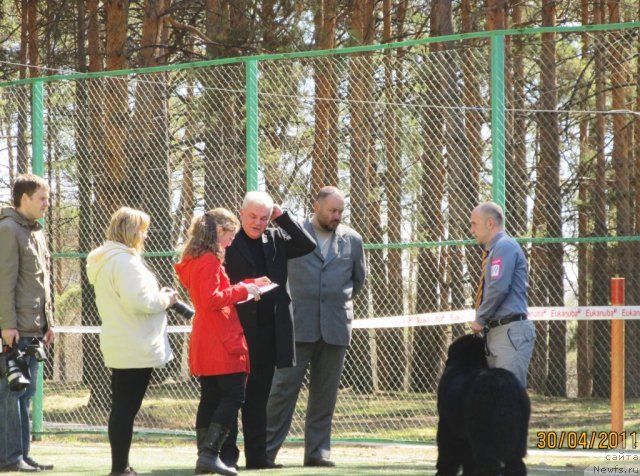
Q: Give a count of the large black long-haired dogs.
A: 1